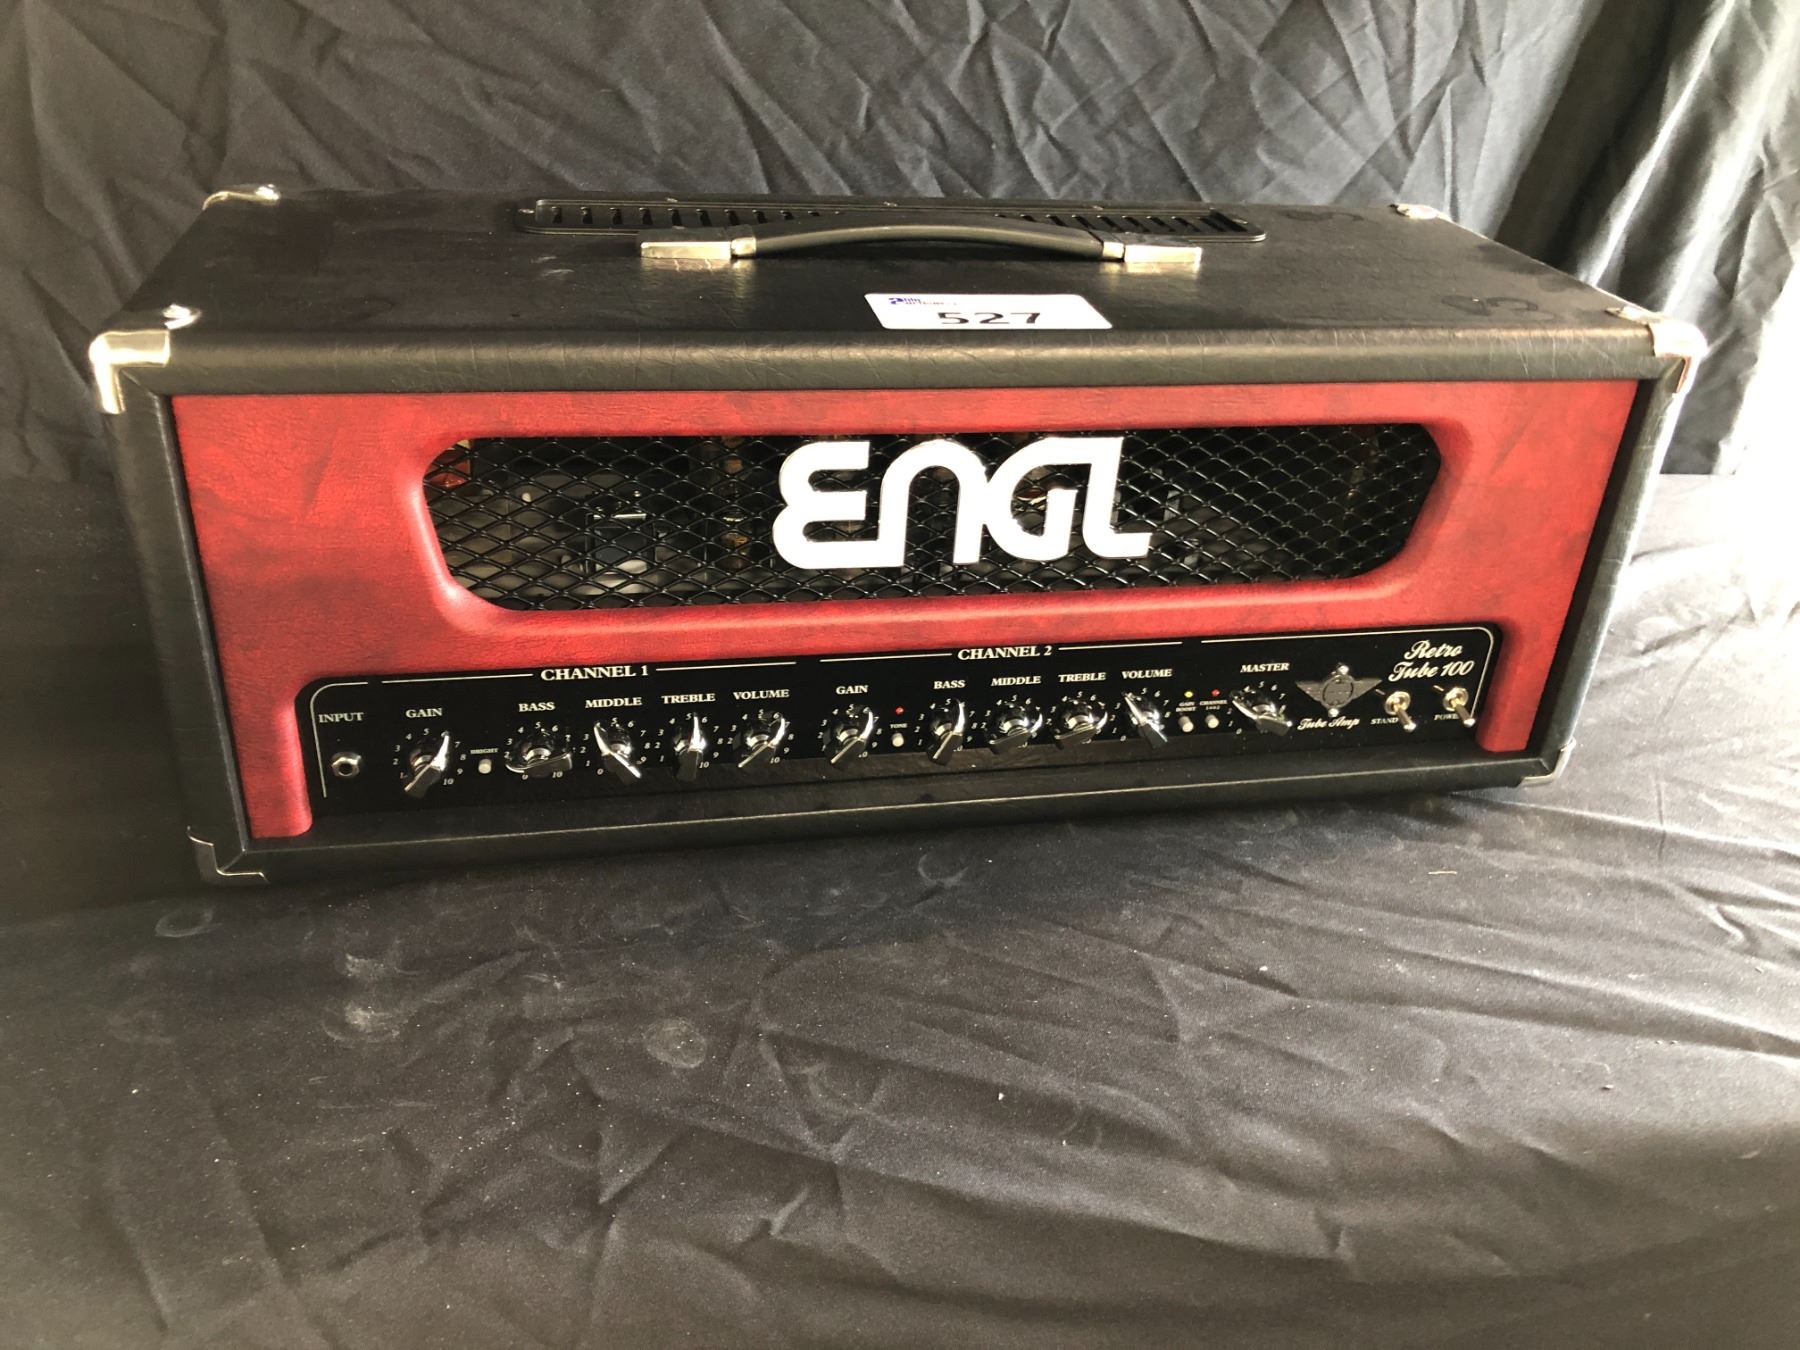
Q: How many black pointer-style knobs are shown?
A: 11